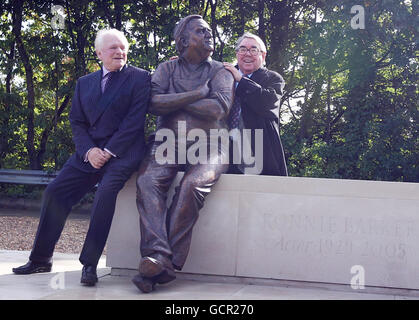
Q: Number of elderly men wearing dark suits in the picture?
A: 2